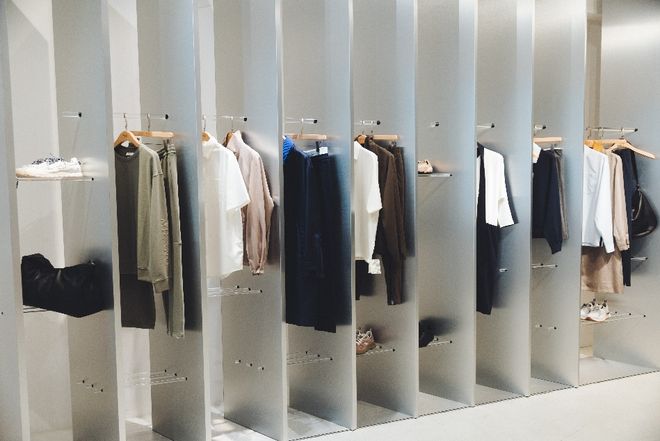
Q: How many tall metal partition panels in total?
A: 10